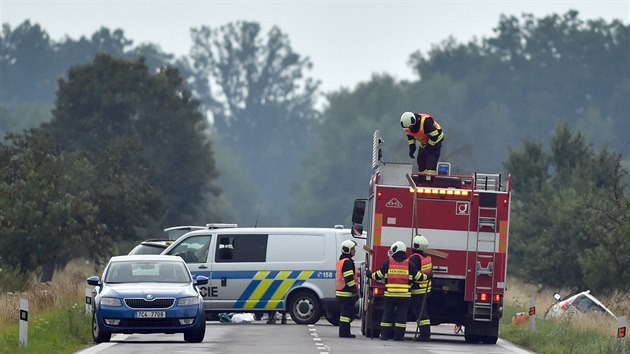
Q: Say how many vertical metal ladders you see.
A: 1